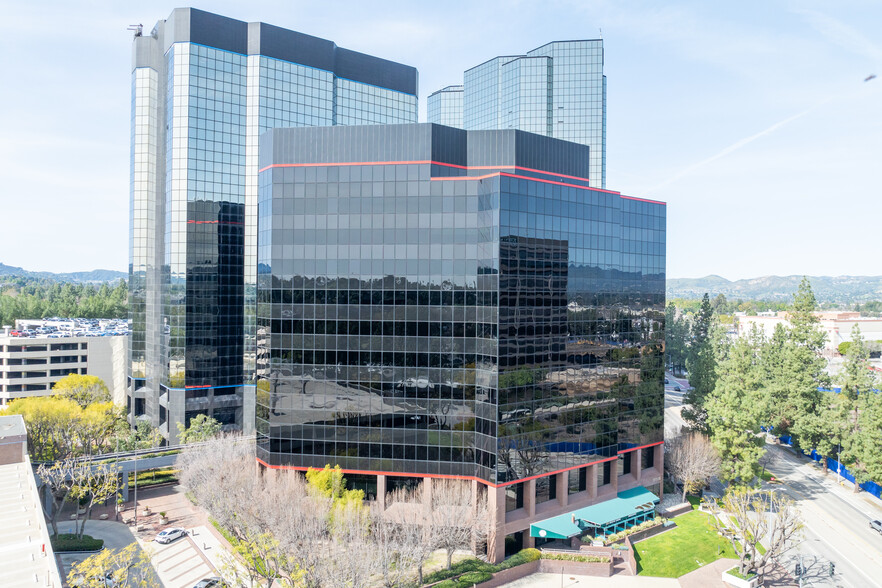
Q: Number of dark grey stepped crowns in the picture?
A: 2